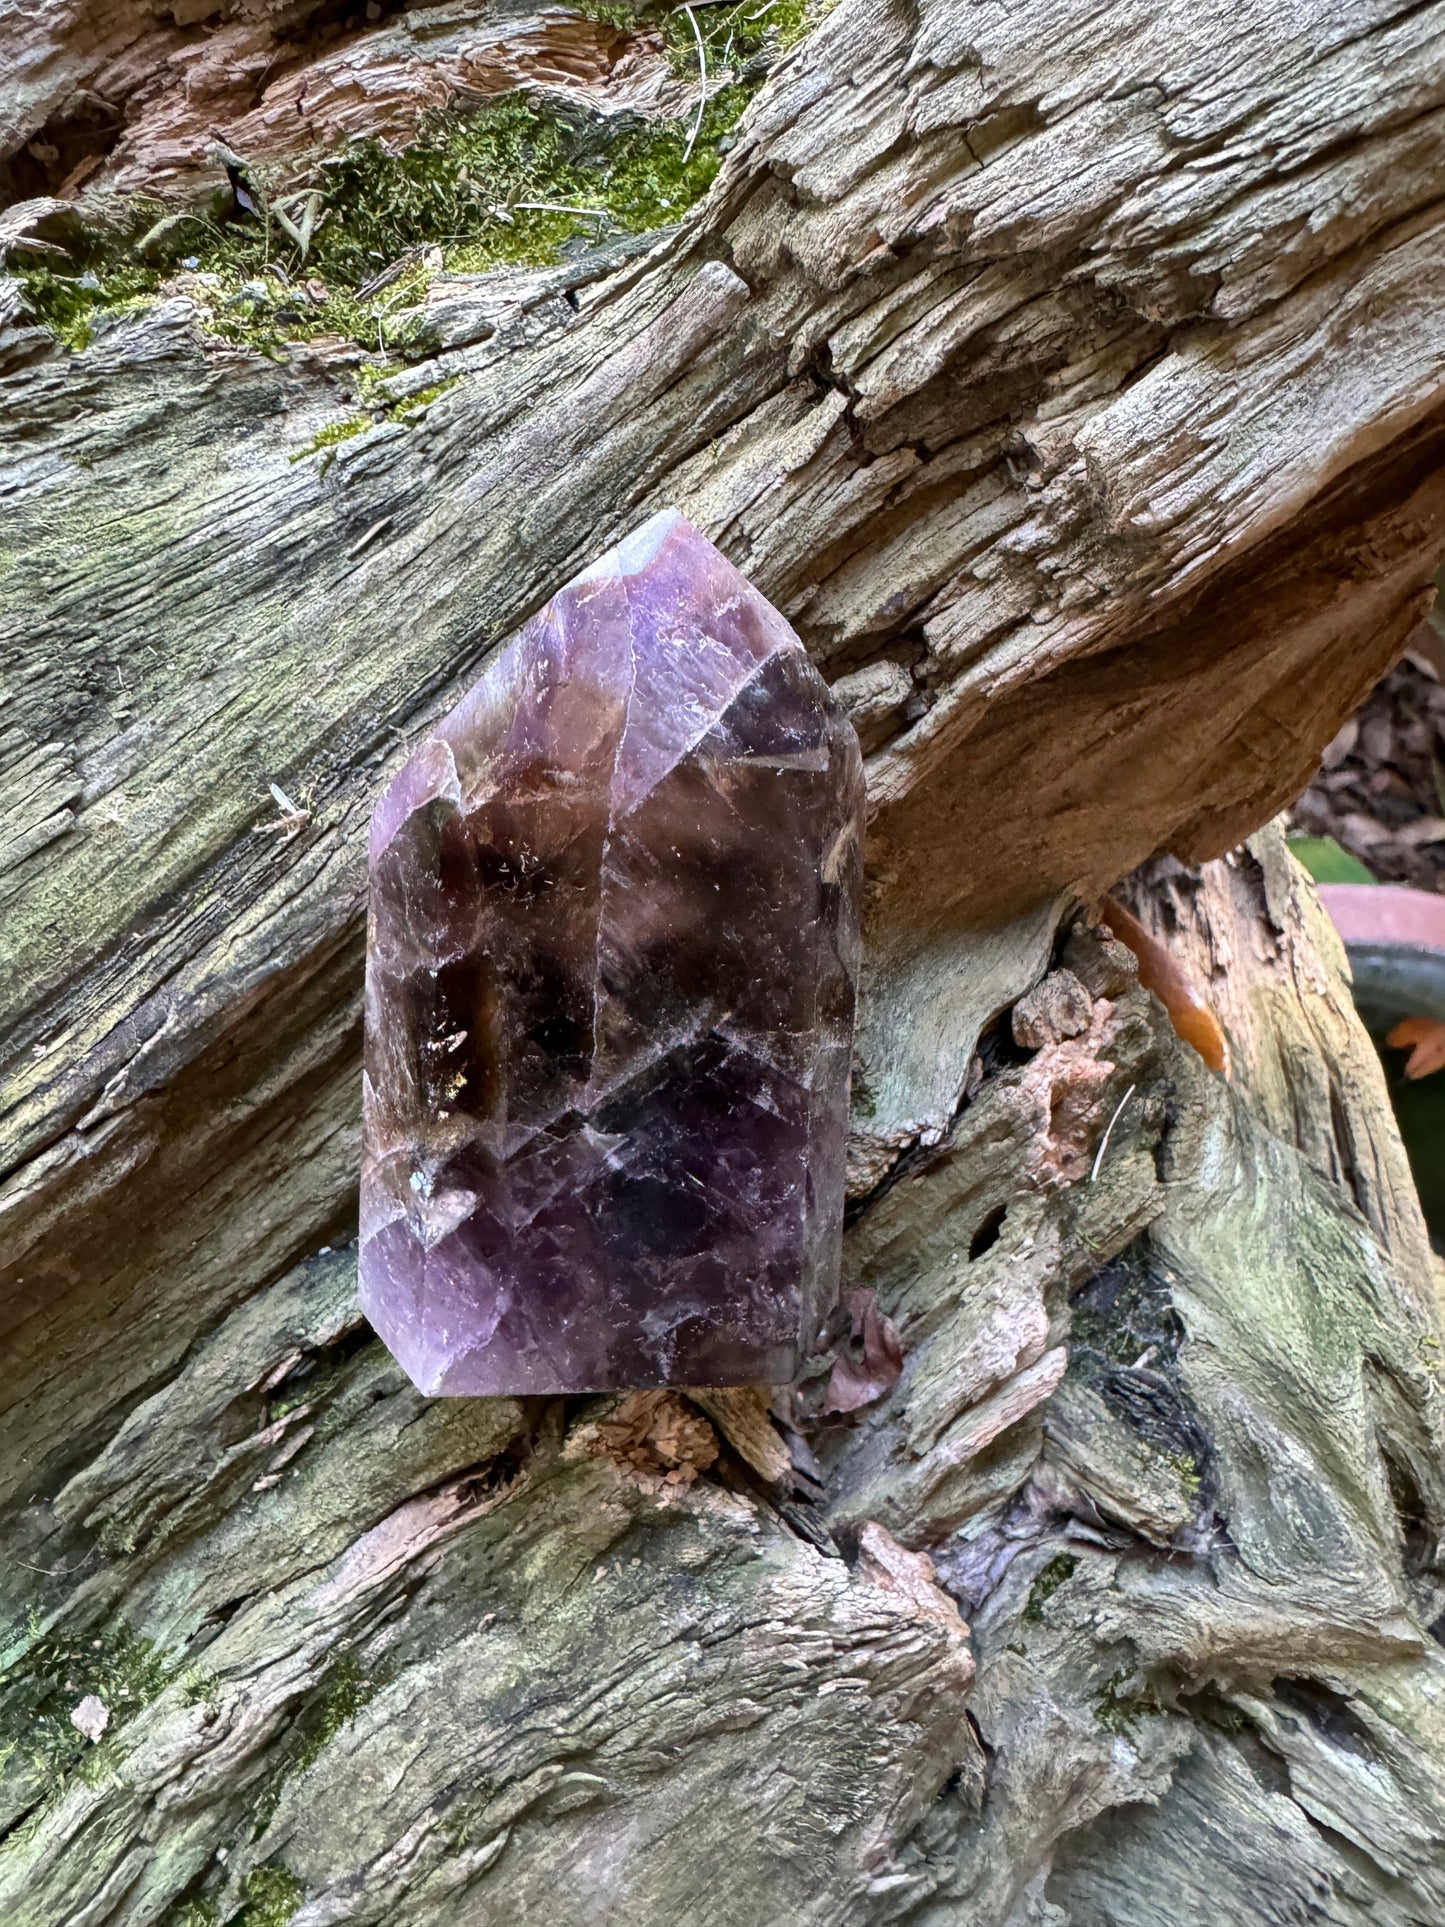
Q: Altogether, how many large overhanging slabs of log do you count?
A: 1